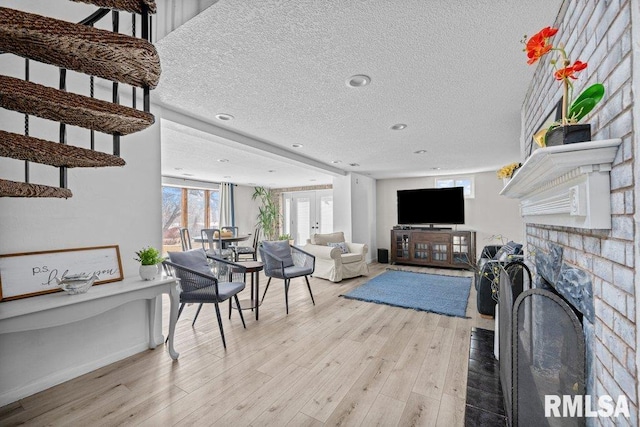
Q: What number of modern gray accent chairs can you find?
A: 2